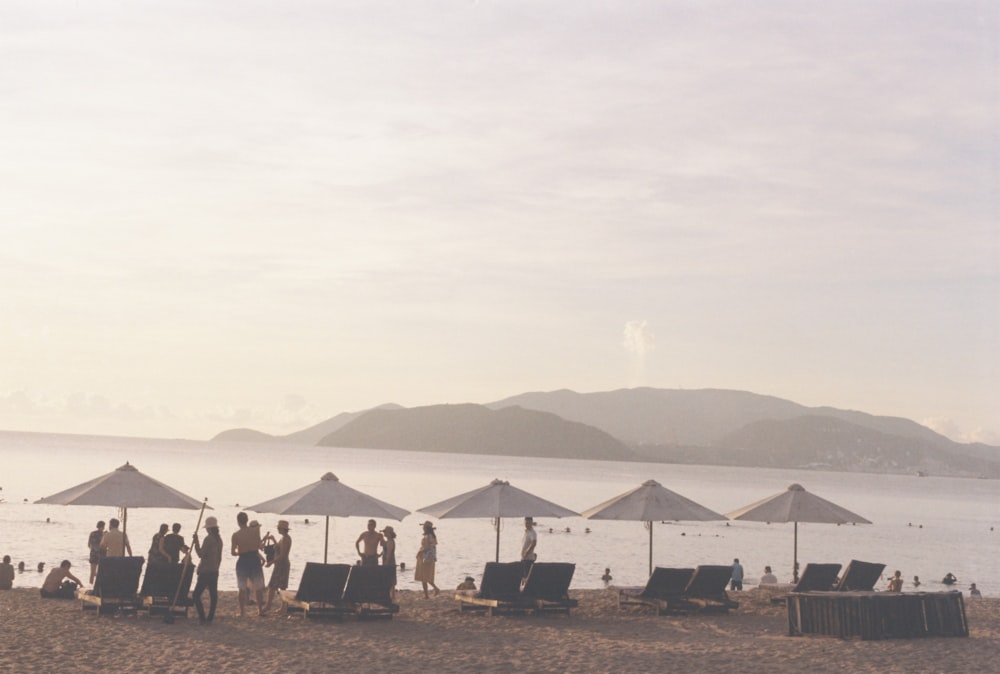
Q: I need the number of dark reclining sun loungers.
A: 10